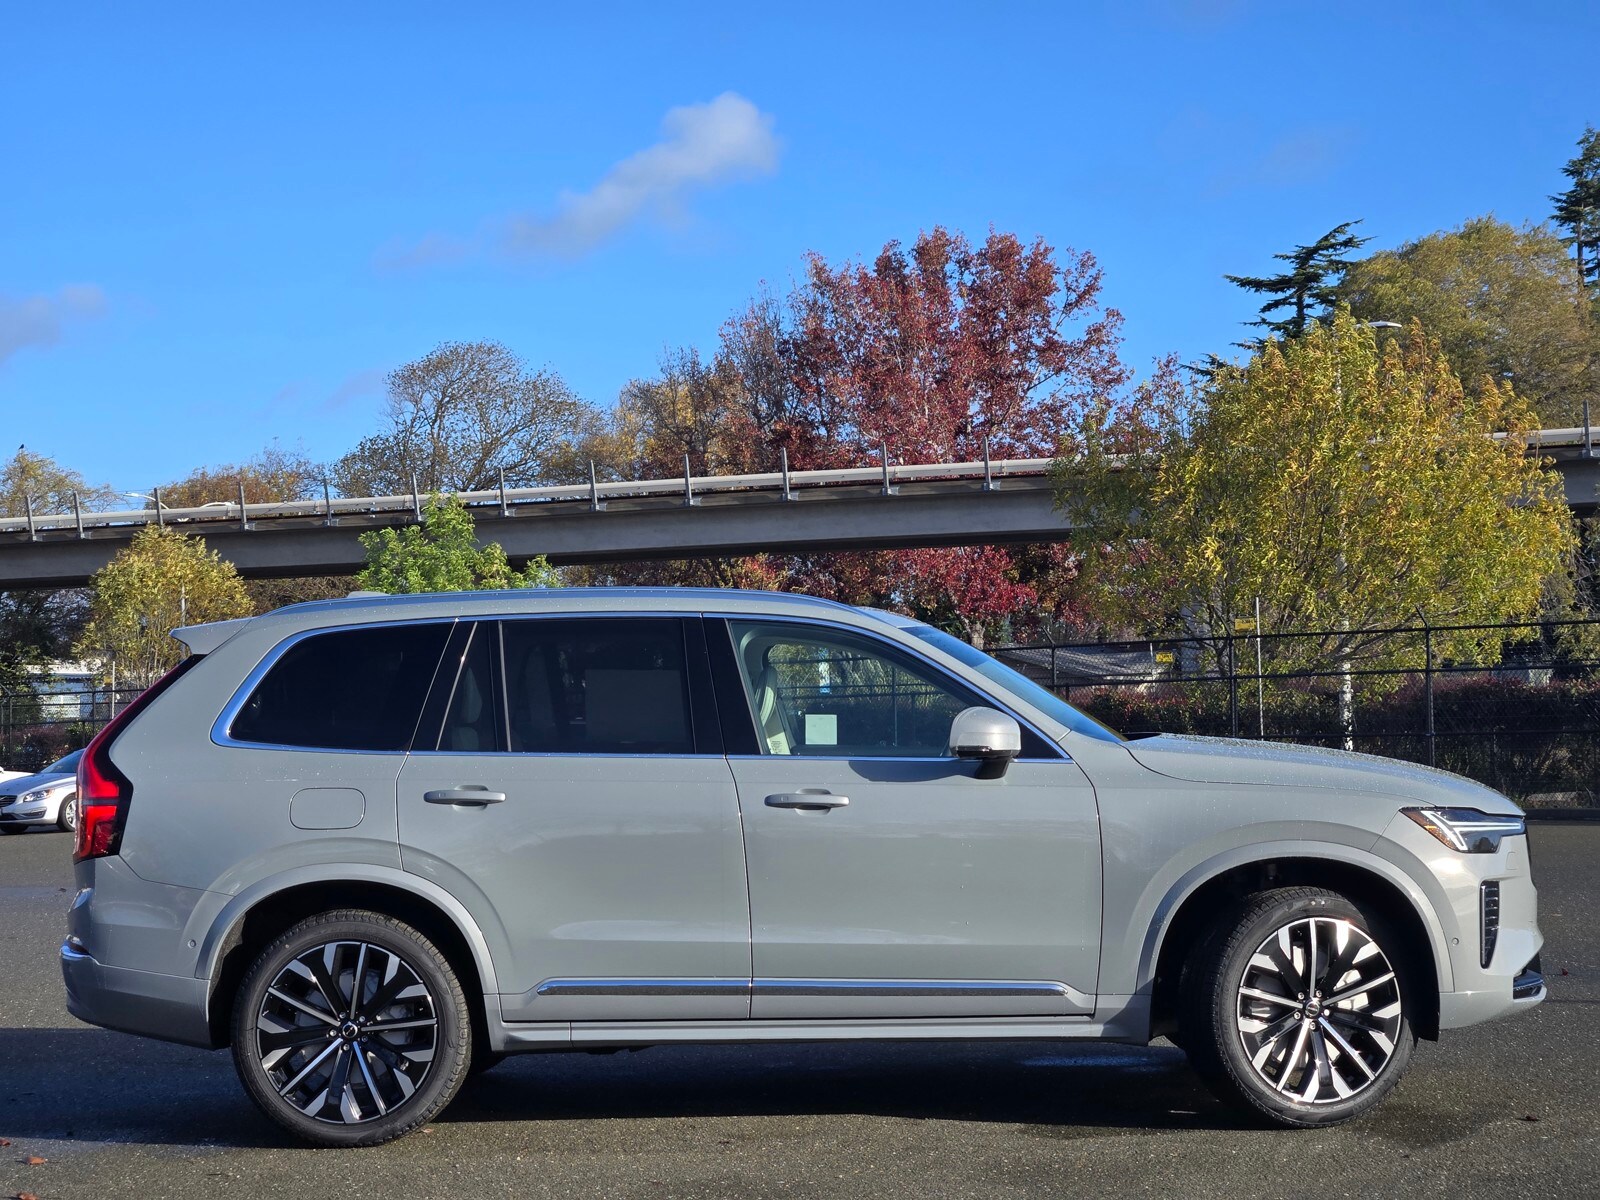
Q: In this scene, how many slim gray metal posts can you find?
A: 13